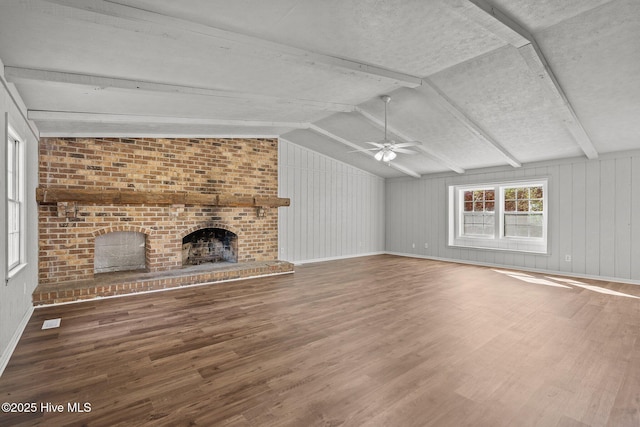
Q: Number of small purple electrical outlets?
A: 0